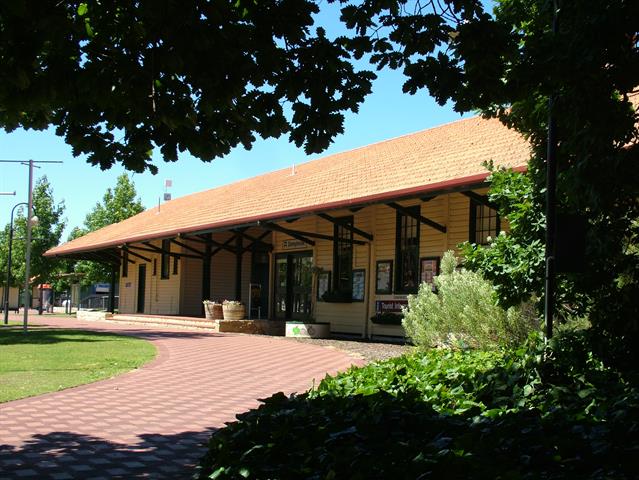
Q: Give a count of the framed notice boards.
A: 4